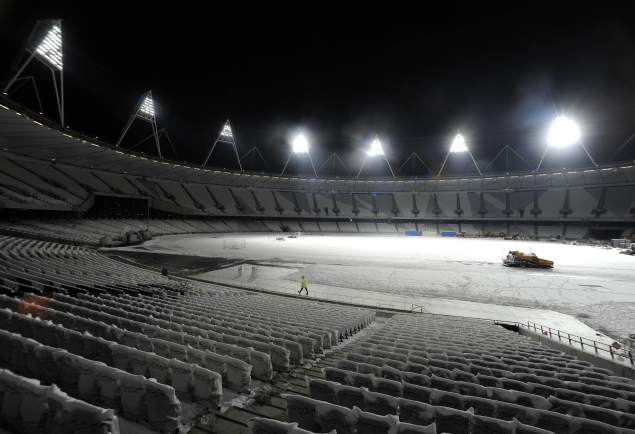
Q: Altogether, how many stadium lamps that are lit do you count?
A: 7